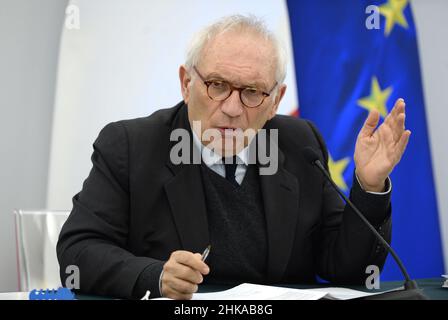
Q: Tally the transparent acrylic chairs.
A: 1